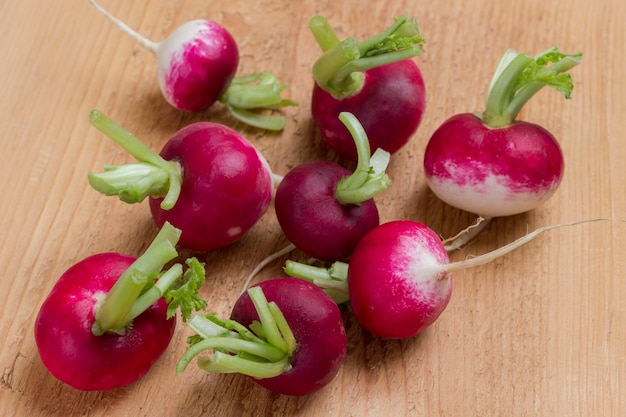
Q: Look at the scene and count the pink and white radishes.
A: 3